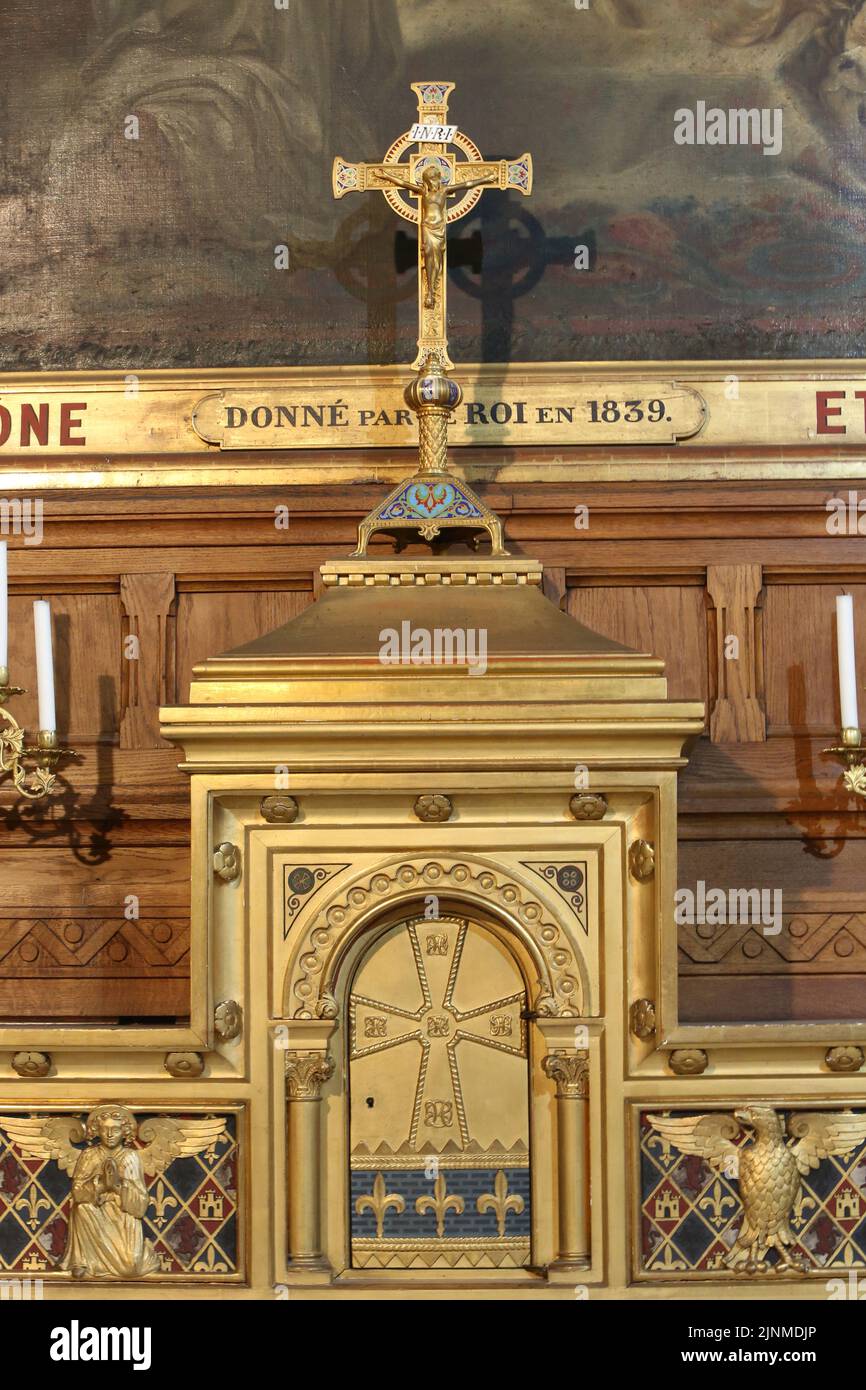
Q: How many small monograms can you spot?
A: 5